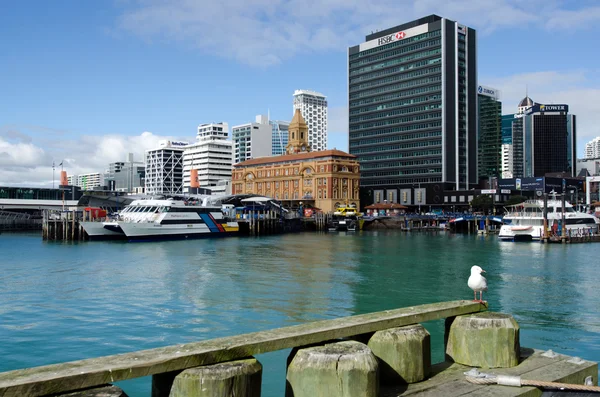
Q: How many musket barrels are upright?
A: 0